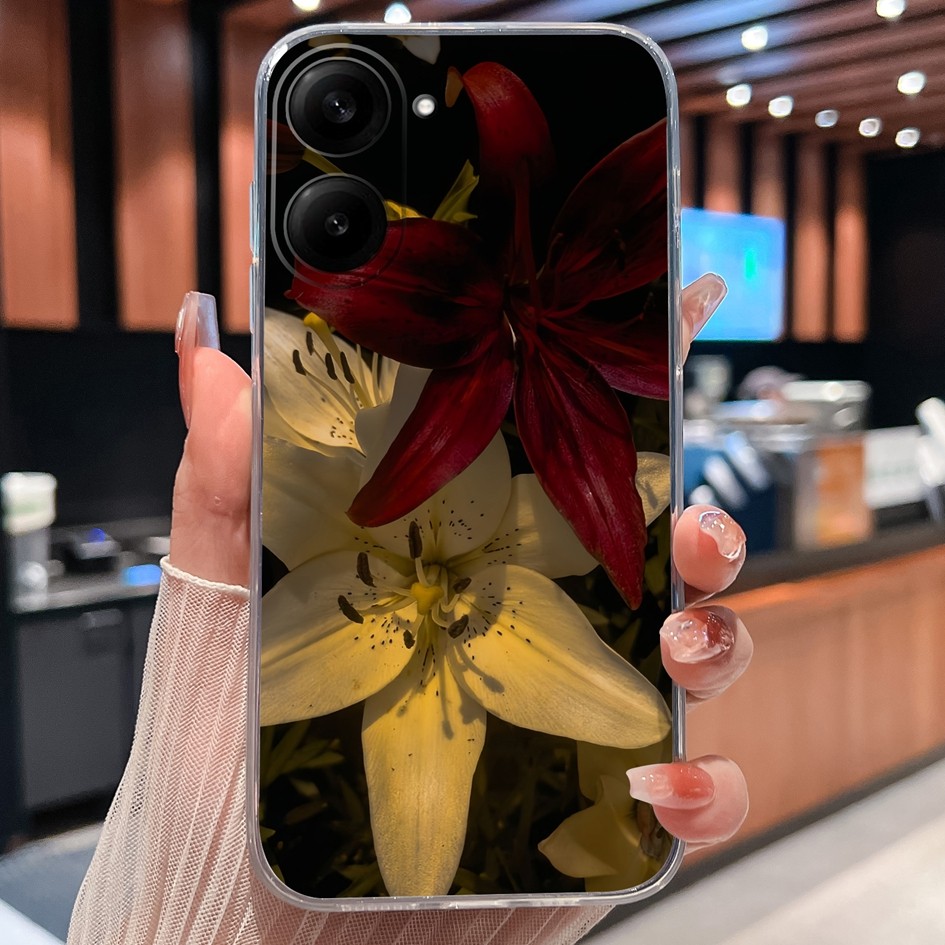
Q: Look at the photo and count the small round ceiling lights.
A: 10